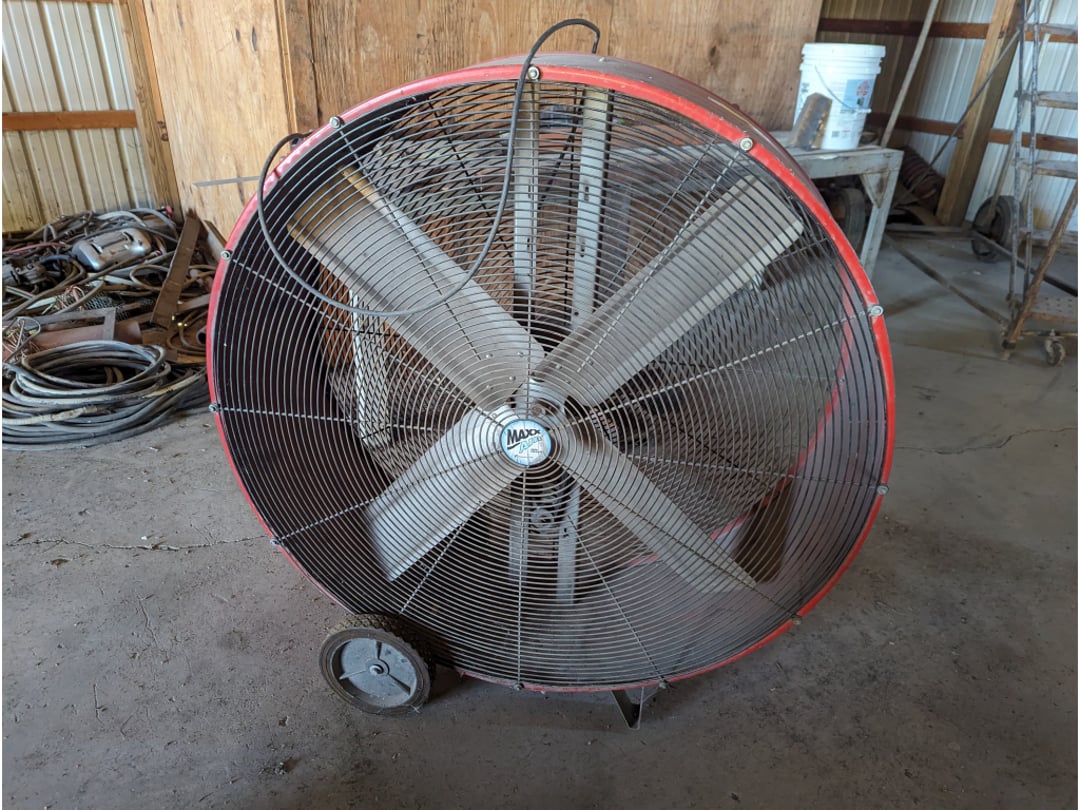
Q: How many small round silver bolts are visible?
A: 11